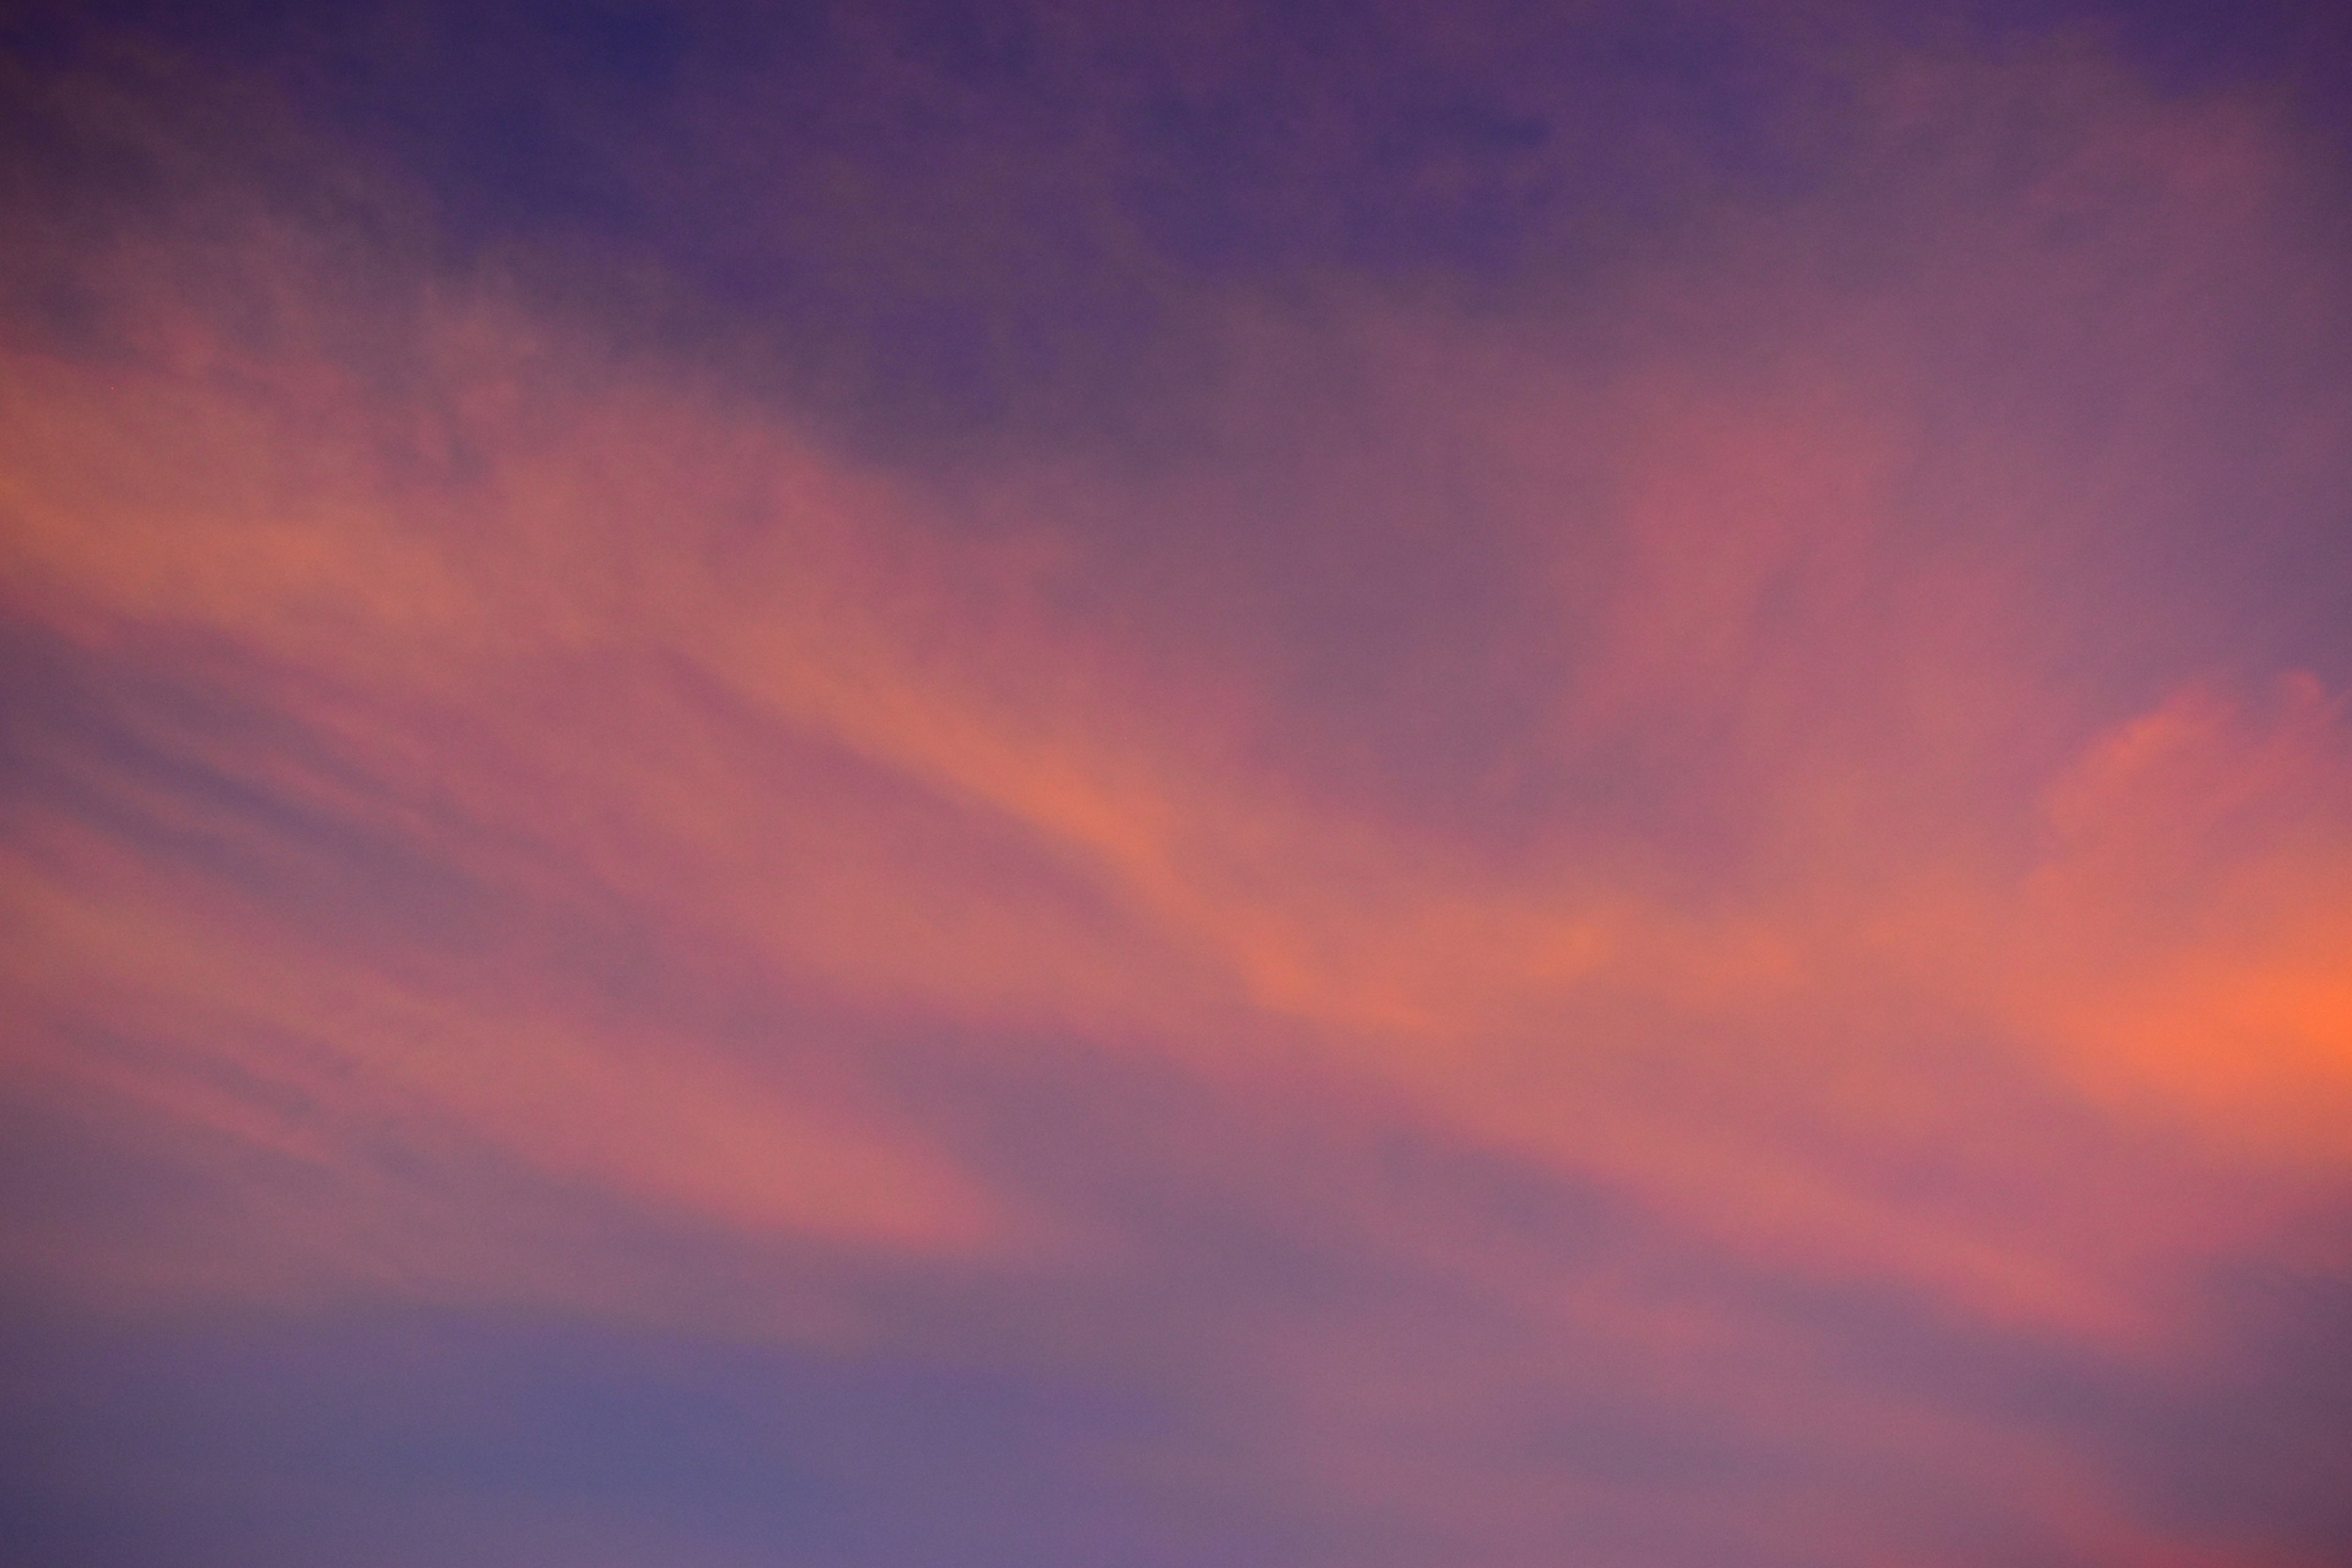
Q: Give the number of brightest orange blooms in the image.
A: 1